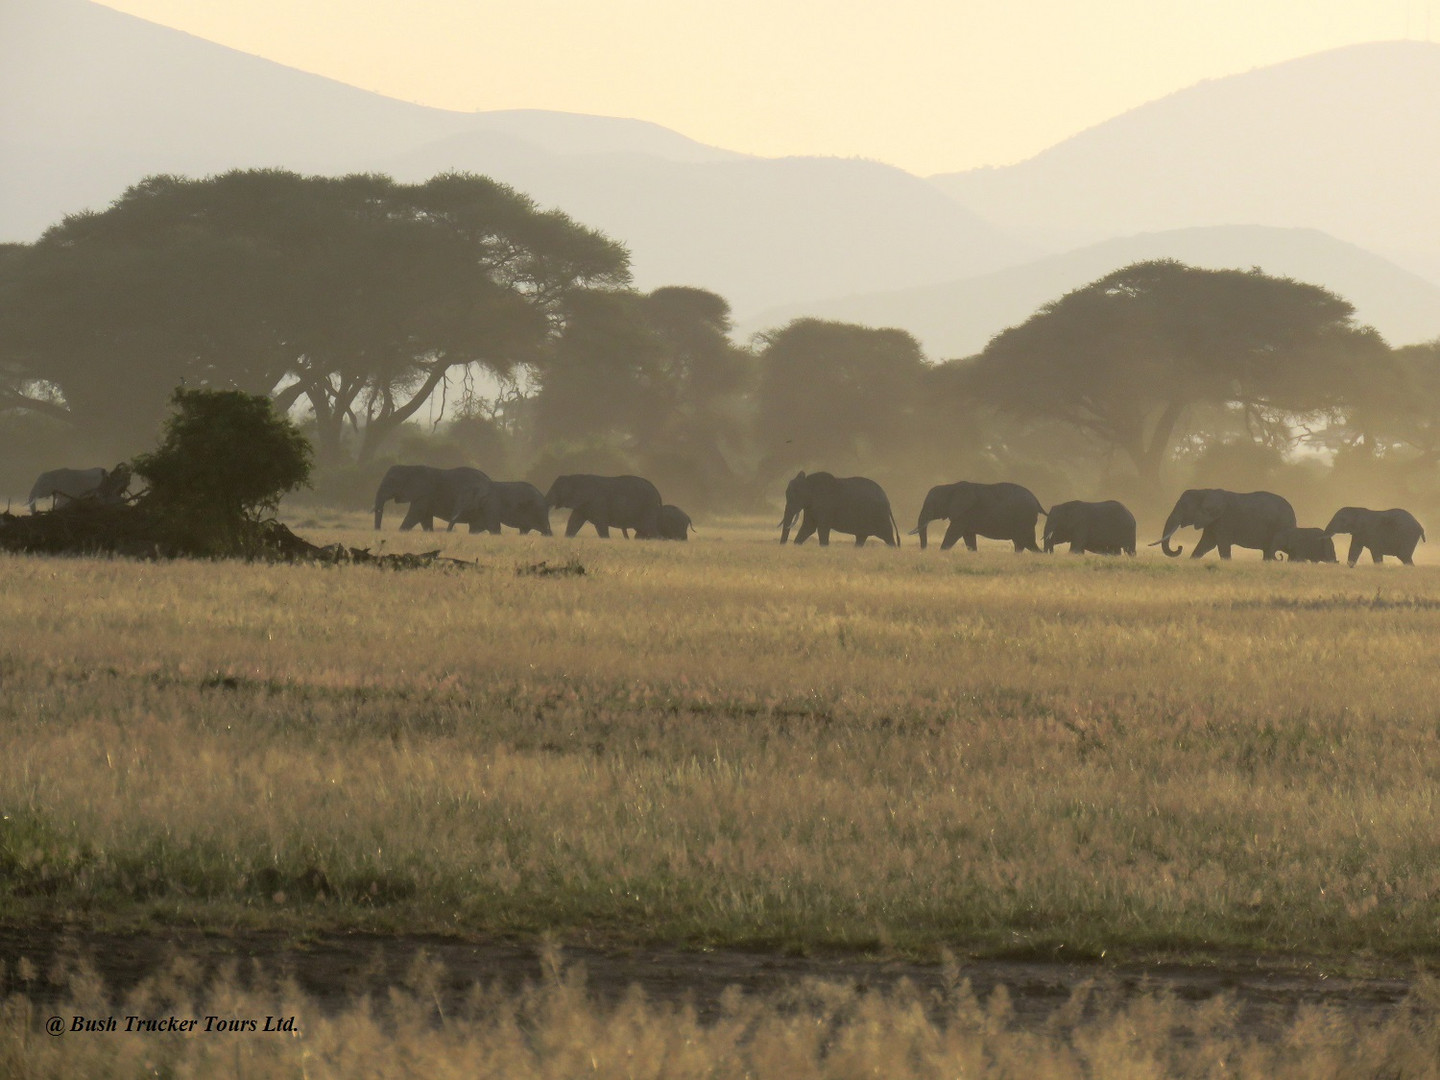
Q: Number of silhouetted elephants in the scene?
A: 11